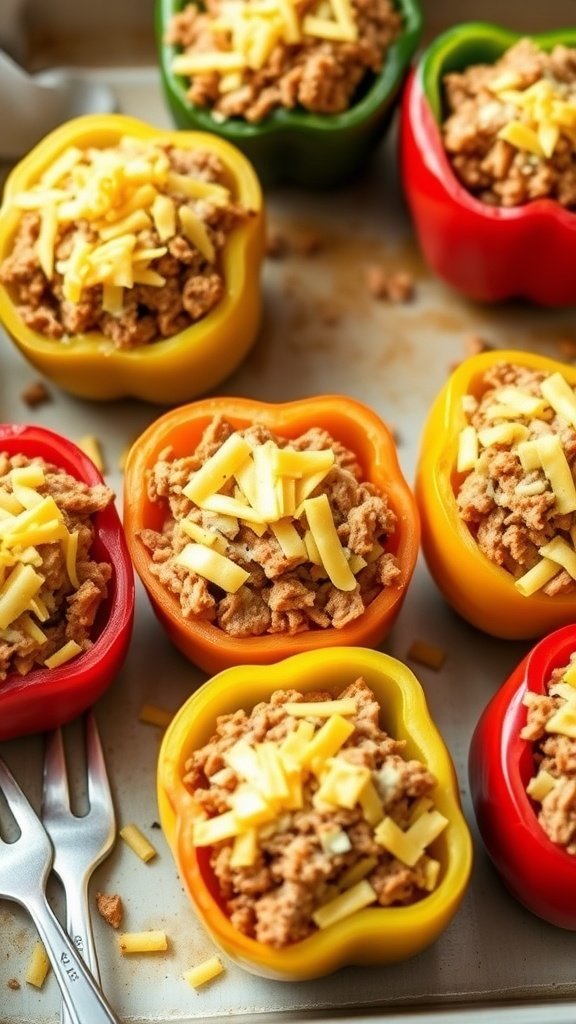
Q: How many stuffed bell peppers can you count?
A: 8